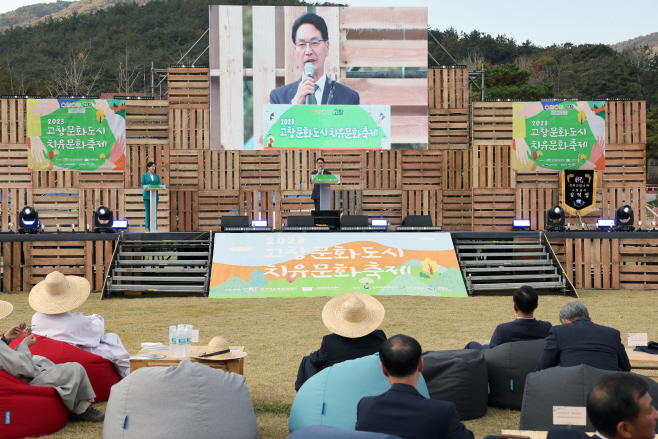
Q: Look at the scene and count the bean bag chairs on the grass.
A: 8